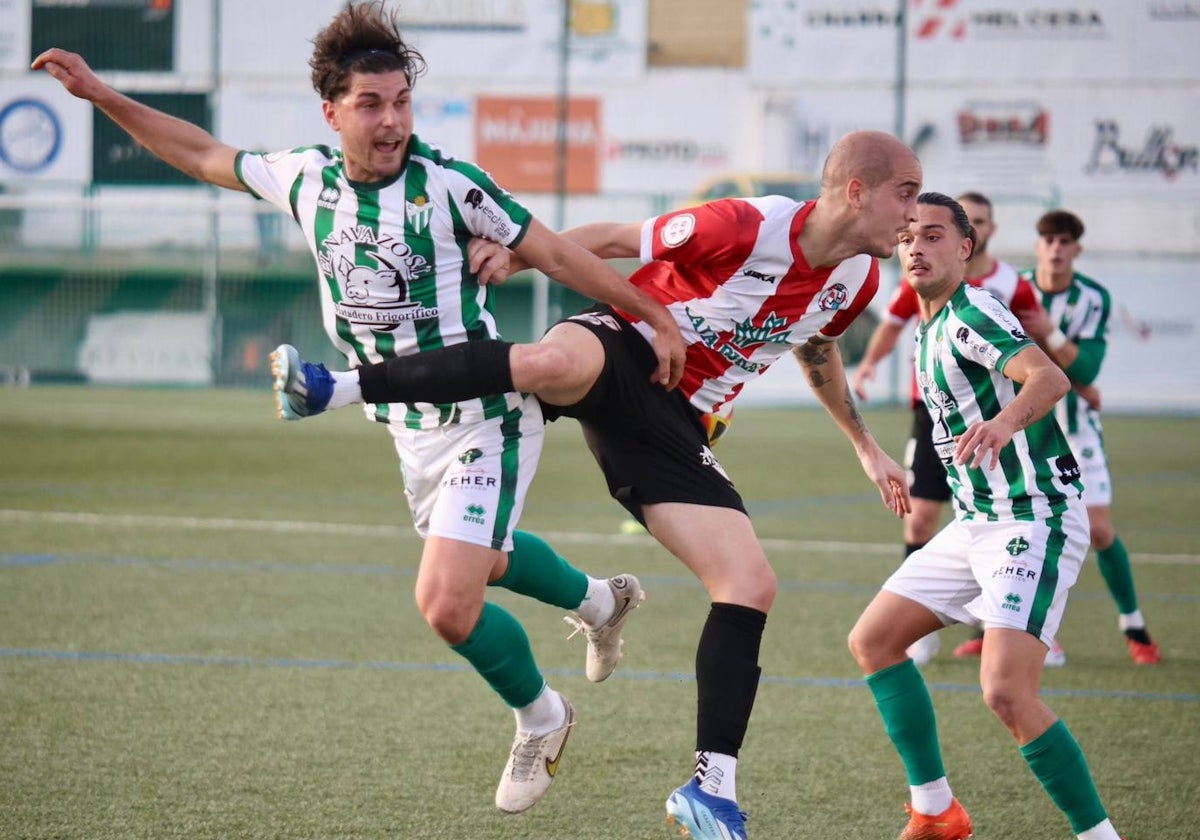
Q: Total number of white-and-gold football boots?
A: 2